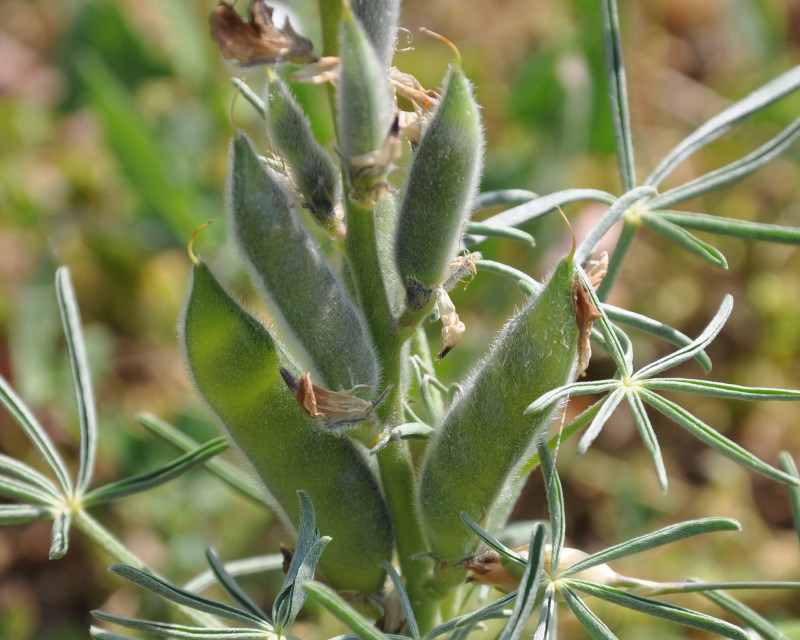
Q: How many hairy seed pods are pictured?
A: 7